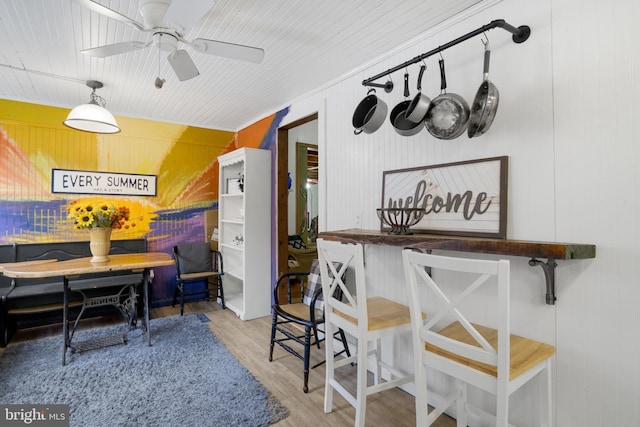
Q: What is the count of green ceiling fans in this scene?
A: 0